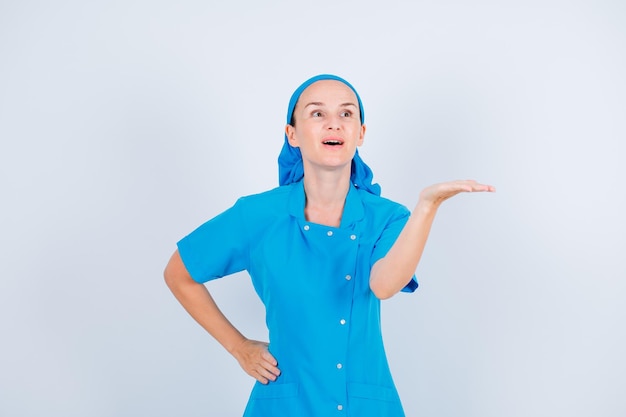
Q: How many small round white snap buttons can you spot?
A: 7